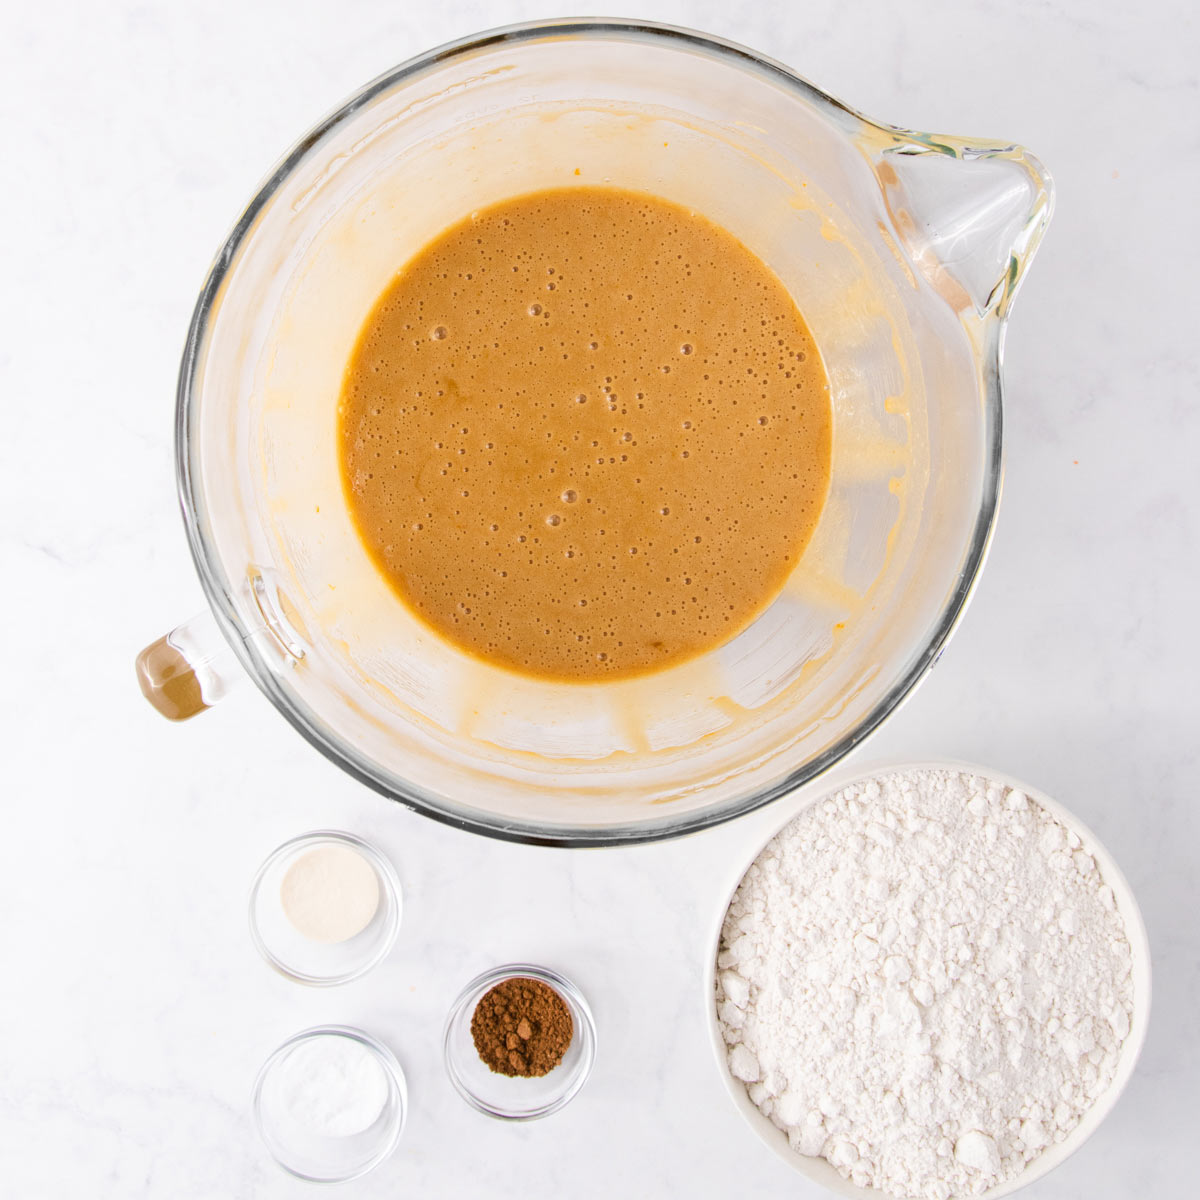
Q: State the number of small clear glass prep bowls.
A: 3